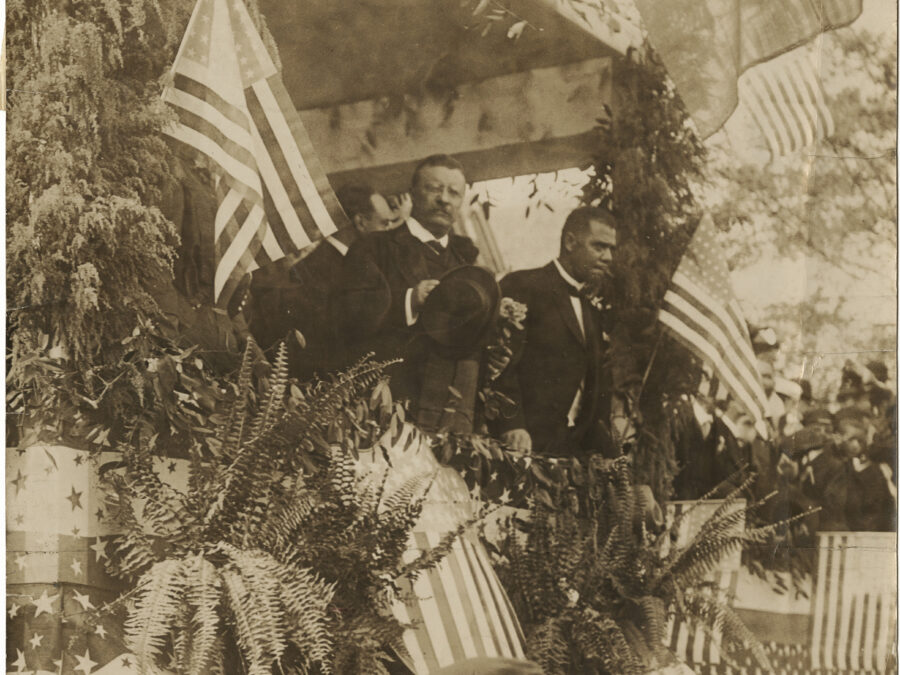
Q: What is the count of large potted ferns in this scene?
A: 2